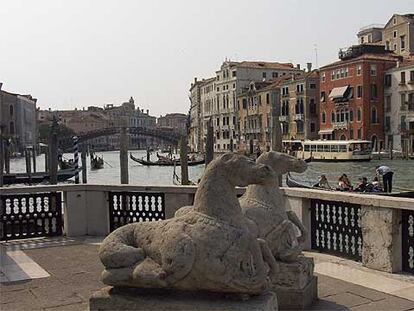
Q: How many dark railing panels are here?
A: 4